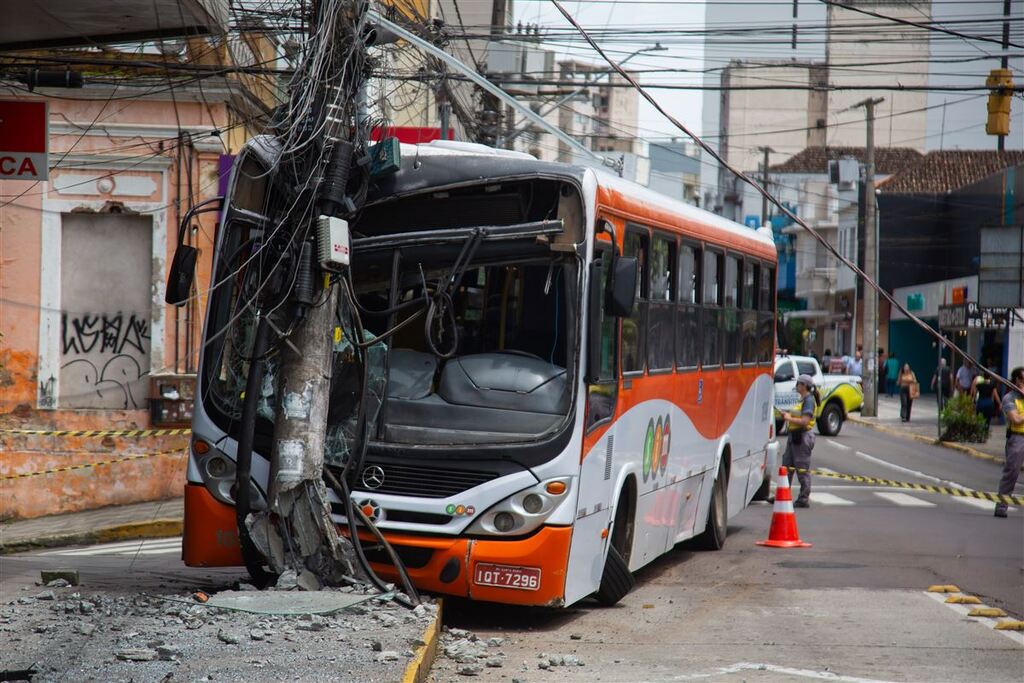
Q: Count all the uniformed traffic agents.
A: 2